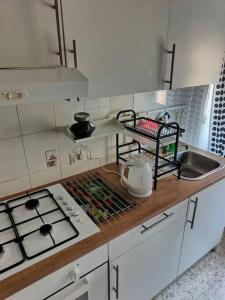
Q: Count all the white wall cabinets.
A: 3